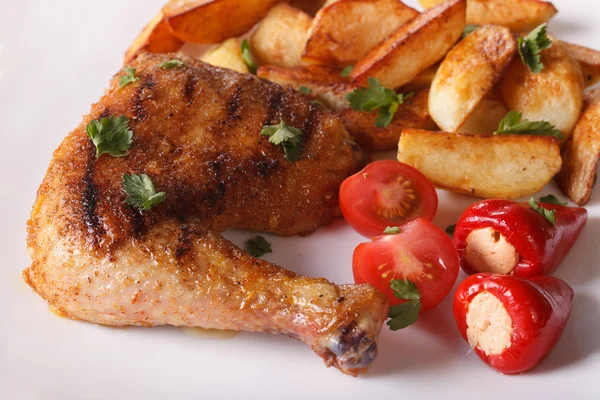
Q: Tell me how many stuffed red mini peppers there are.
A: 2